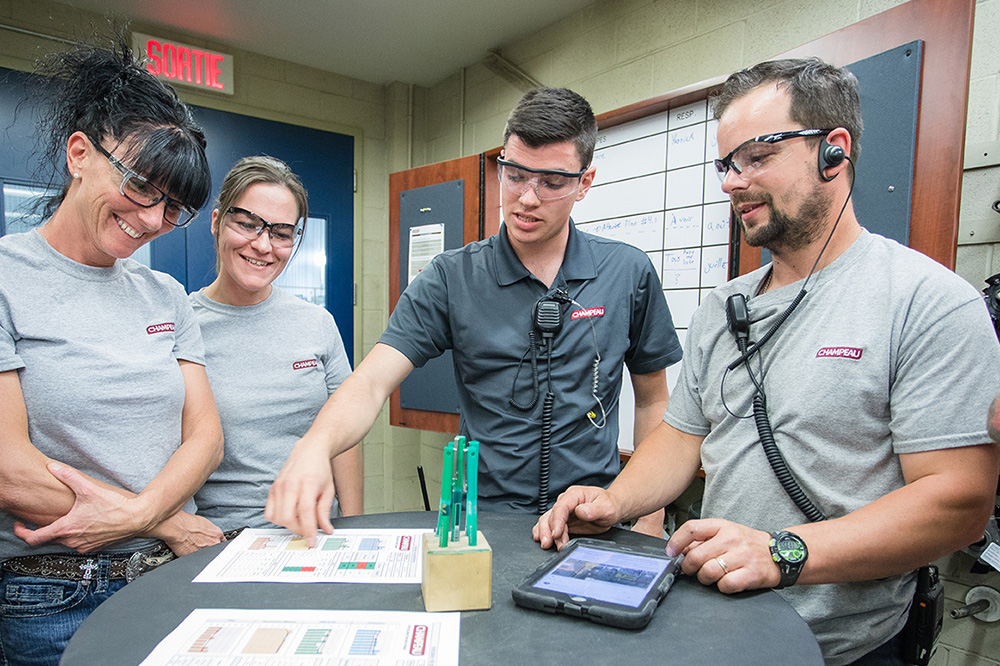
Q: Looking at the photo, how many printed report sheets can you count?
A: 2